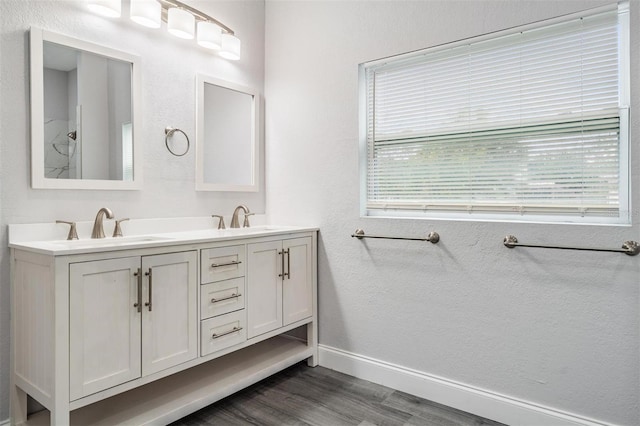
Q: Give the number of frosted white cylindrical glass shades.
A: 5